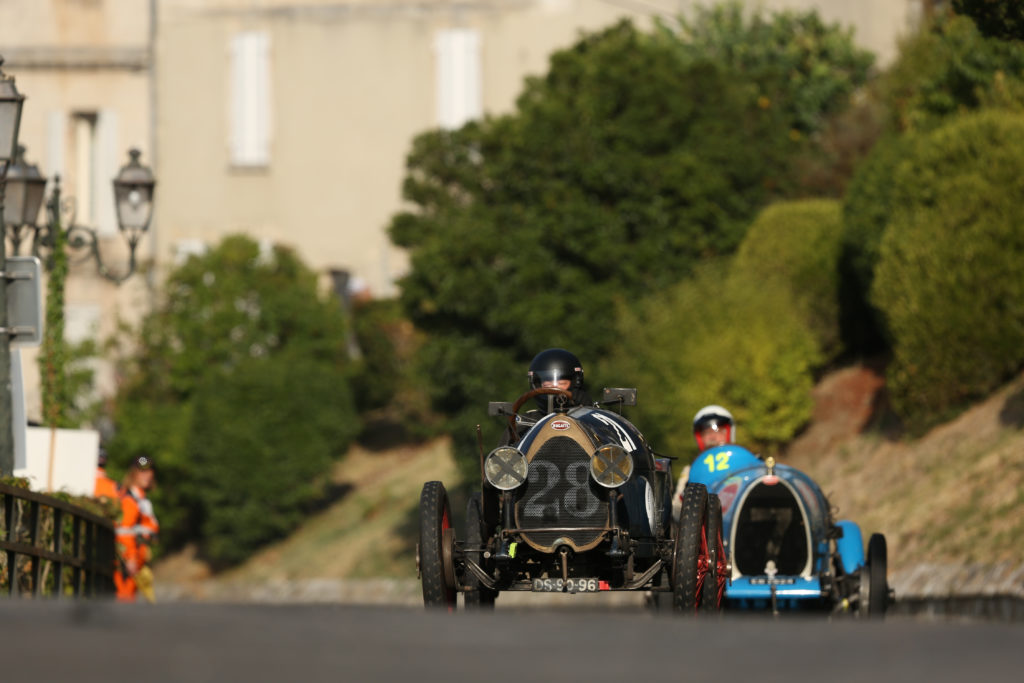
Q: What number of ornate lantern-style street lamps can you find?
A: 3